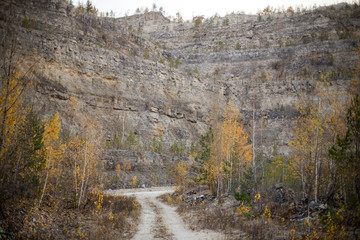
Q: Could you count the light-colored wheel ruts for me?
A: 2